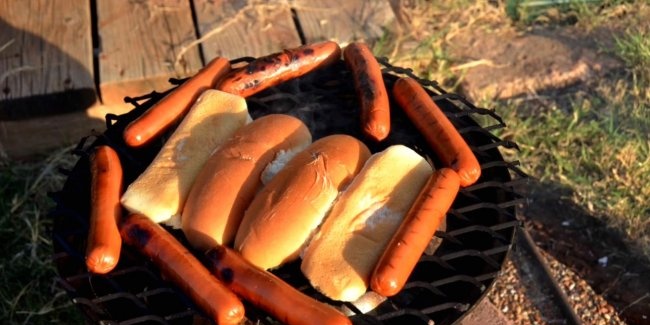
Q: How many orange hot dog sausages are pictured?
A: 8